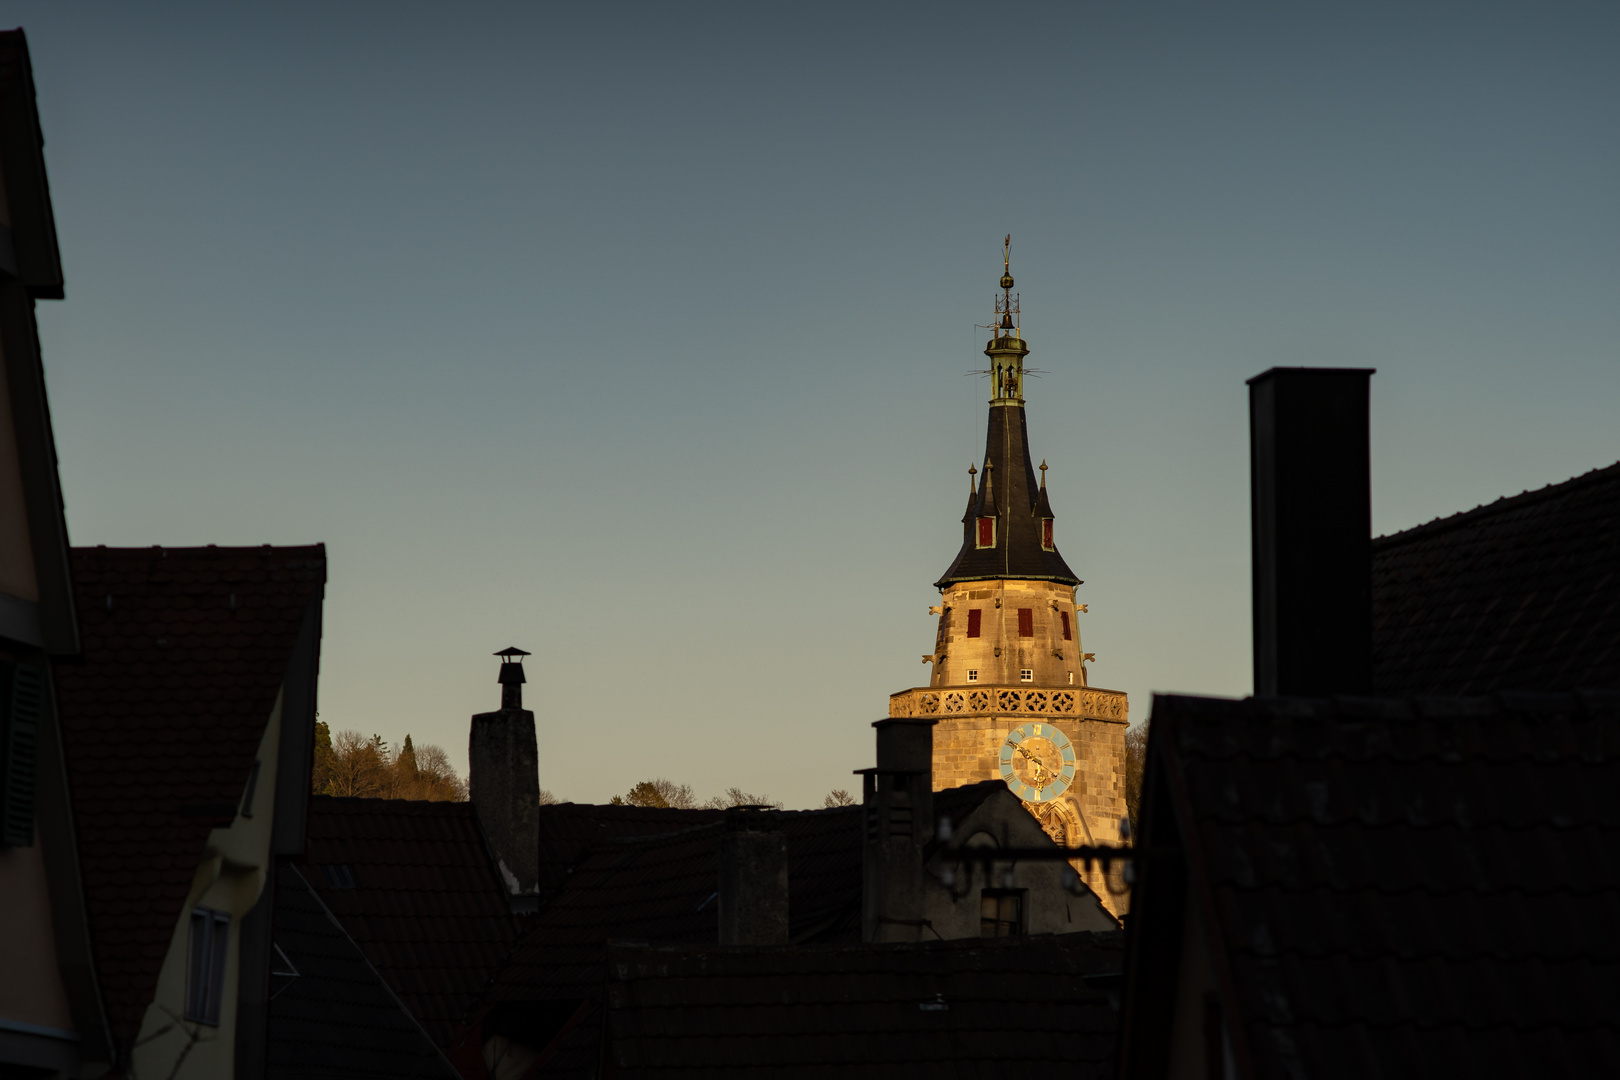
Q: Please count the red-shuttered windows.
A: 5